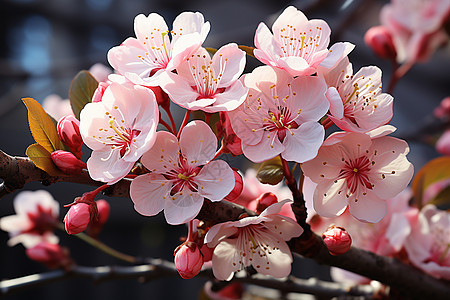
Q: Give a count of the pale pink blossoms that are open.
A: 9